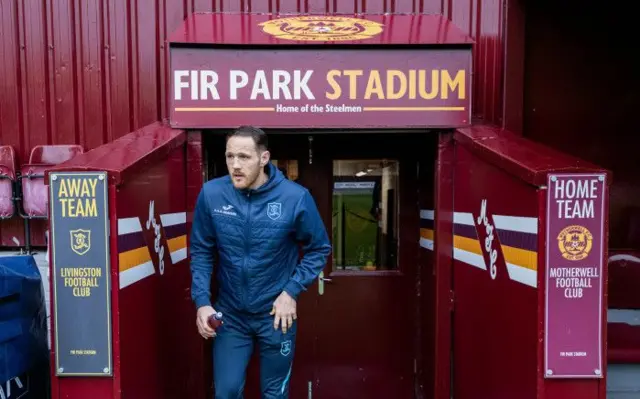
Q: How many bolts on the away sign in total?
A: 4